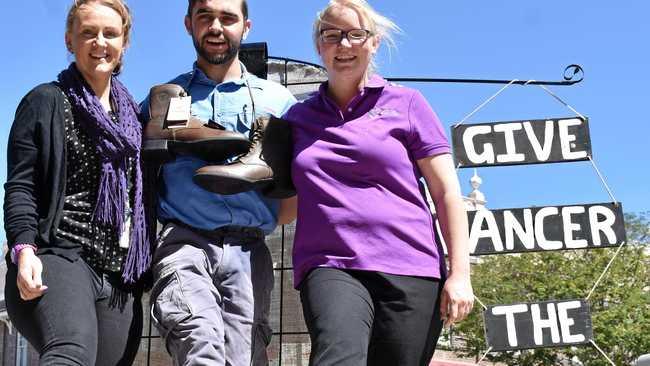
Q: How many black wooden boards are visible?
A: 3